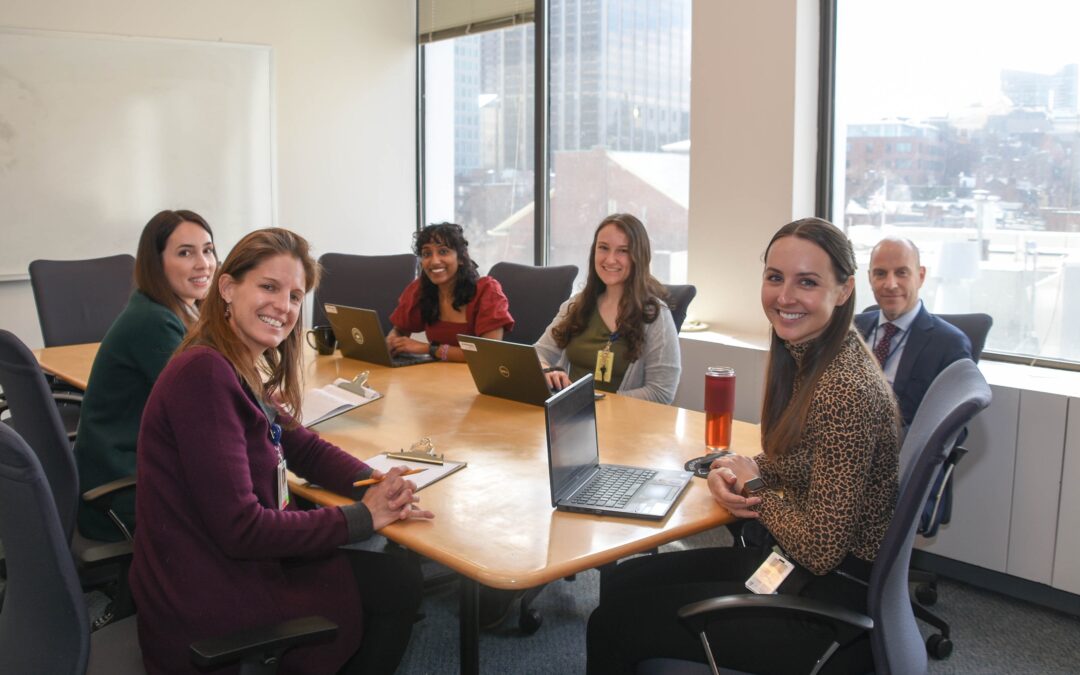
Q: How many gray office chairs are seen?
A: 8